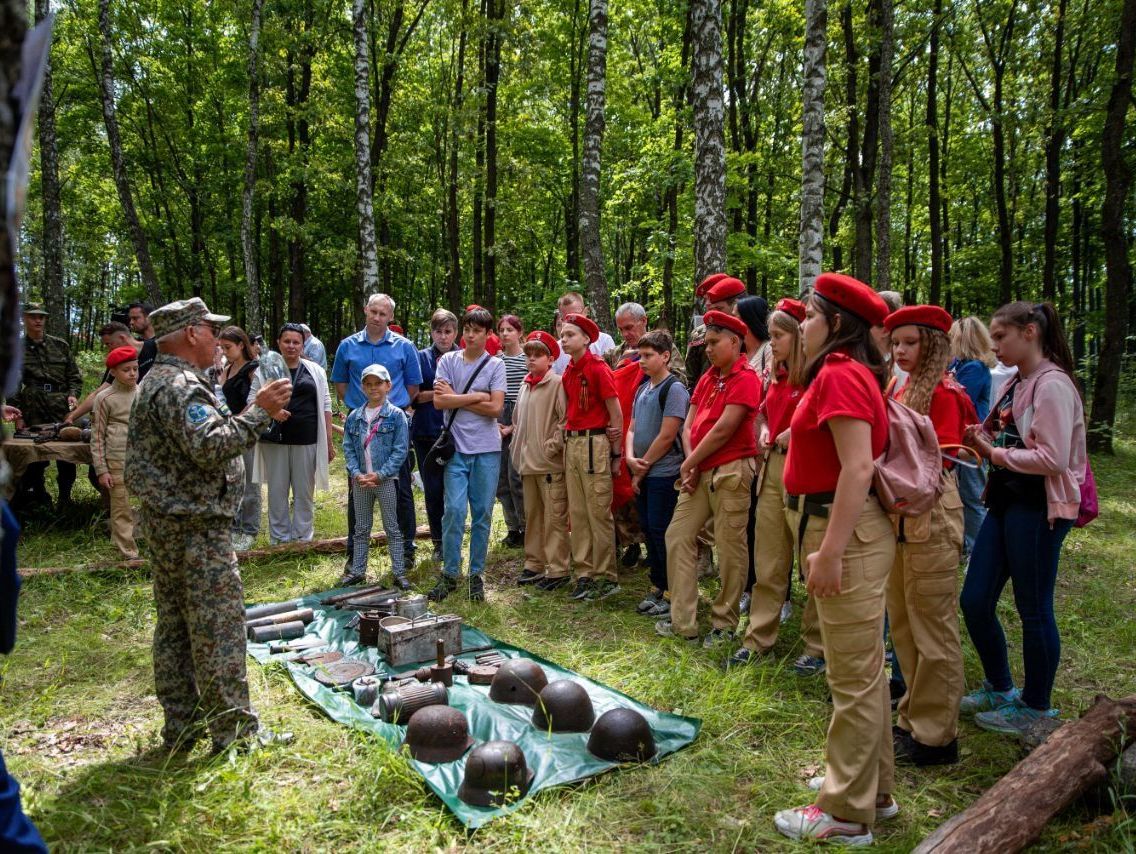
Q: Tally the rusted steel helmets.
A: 5